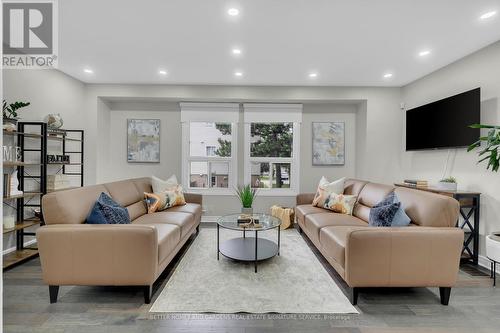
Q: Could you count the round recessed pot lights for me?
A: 9